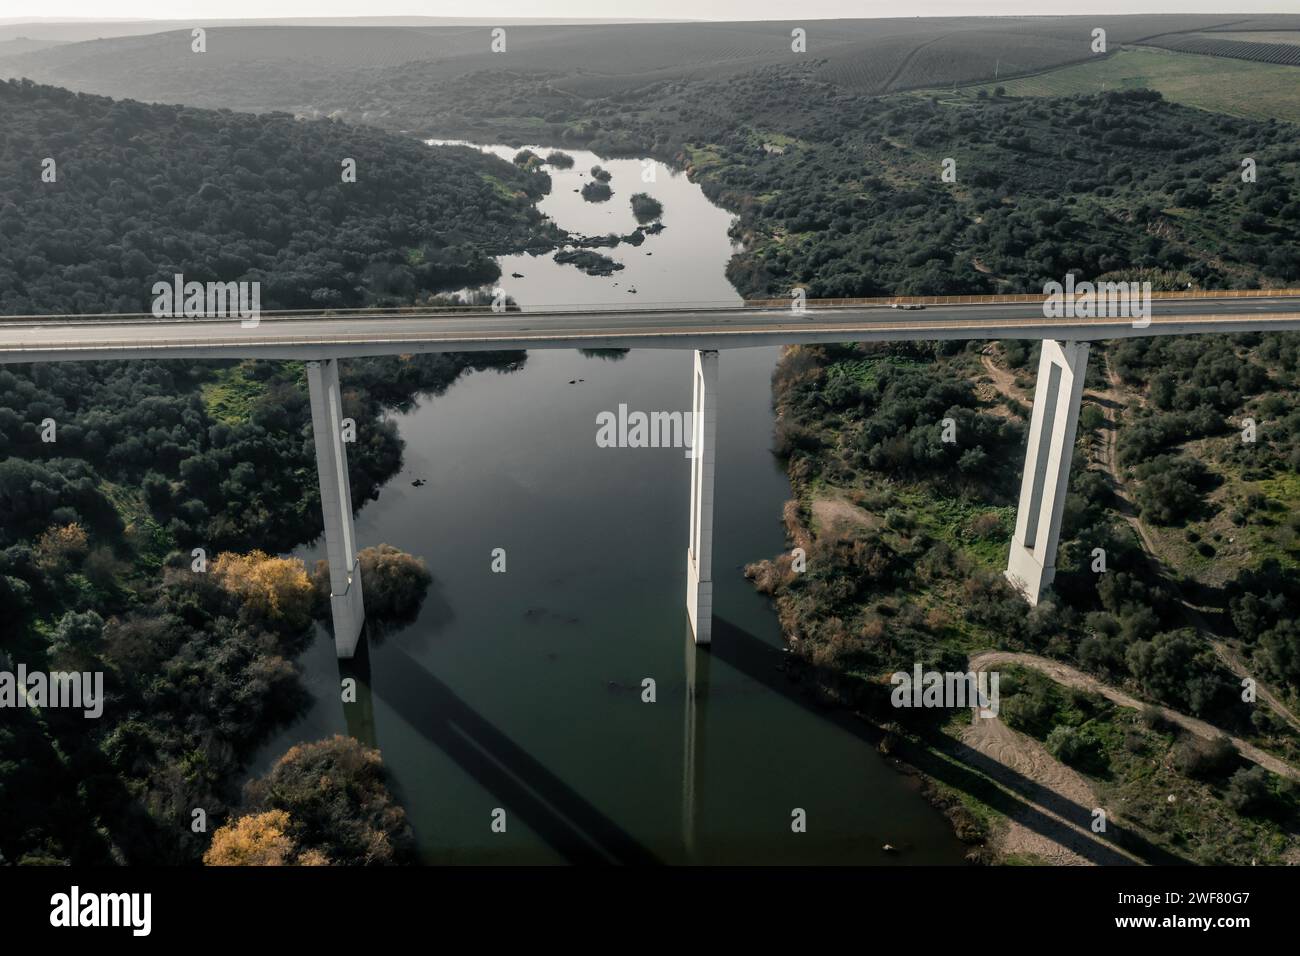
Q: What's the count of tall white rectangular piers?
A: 3